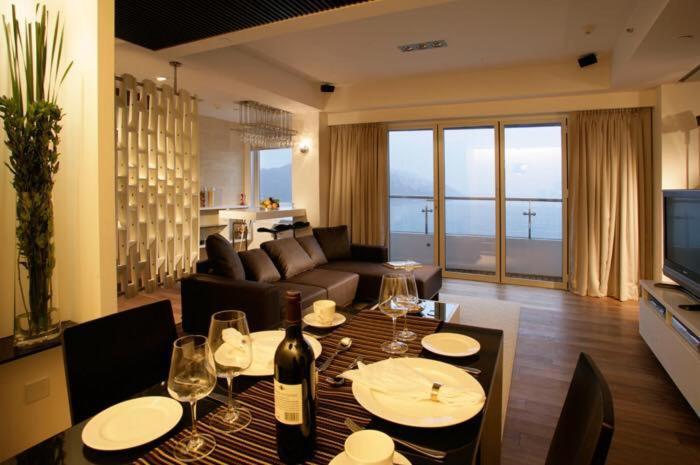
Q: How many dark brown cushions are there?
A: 5